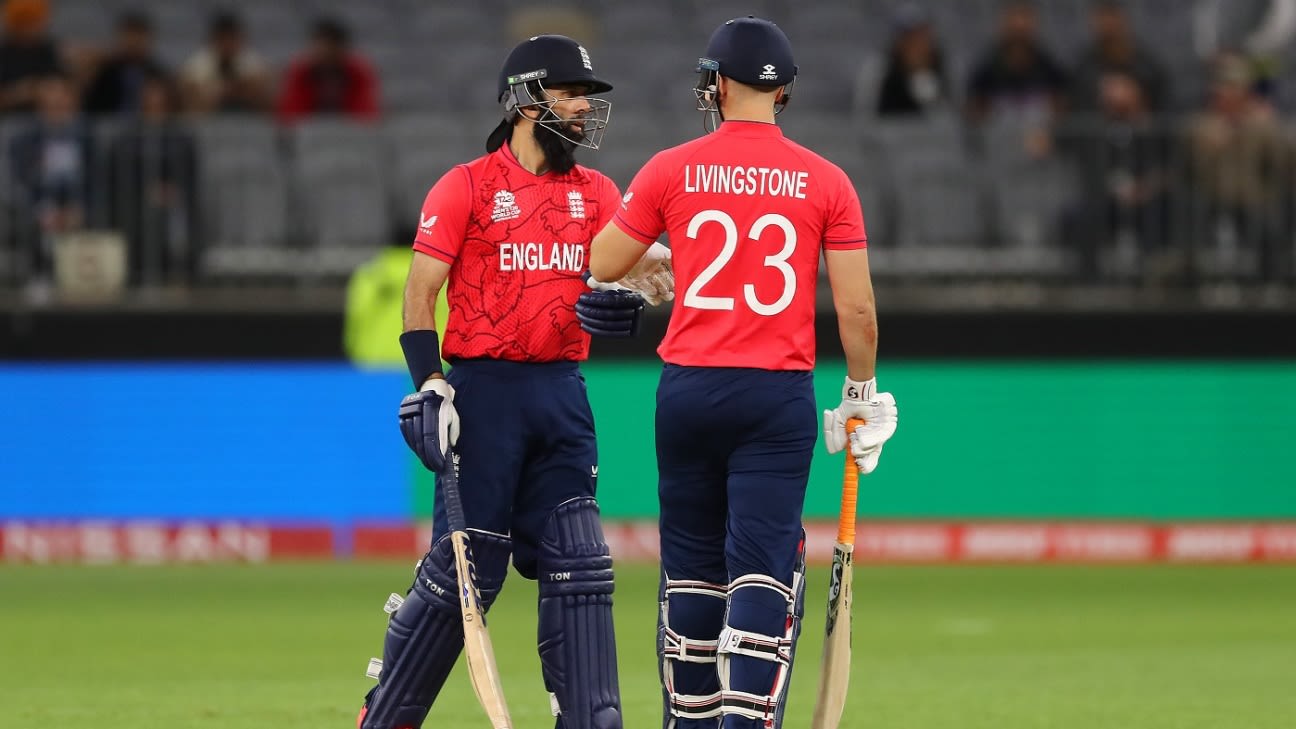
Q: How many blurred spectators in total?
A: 11